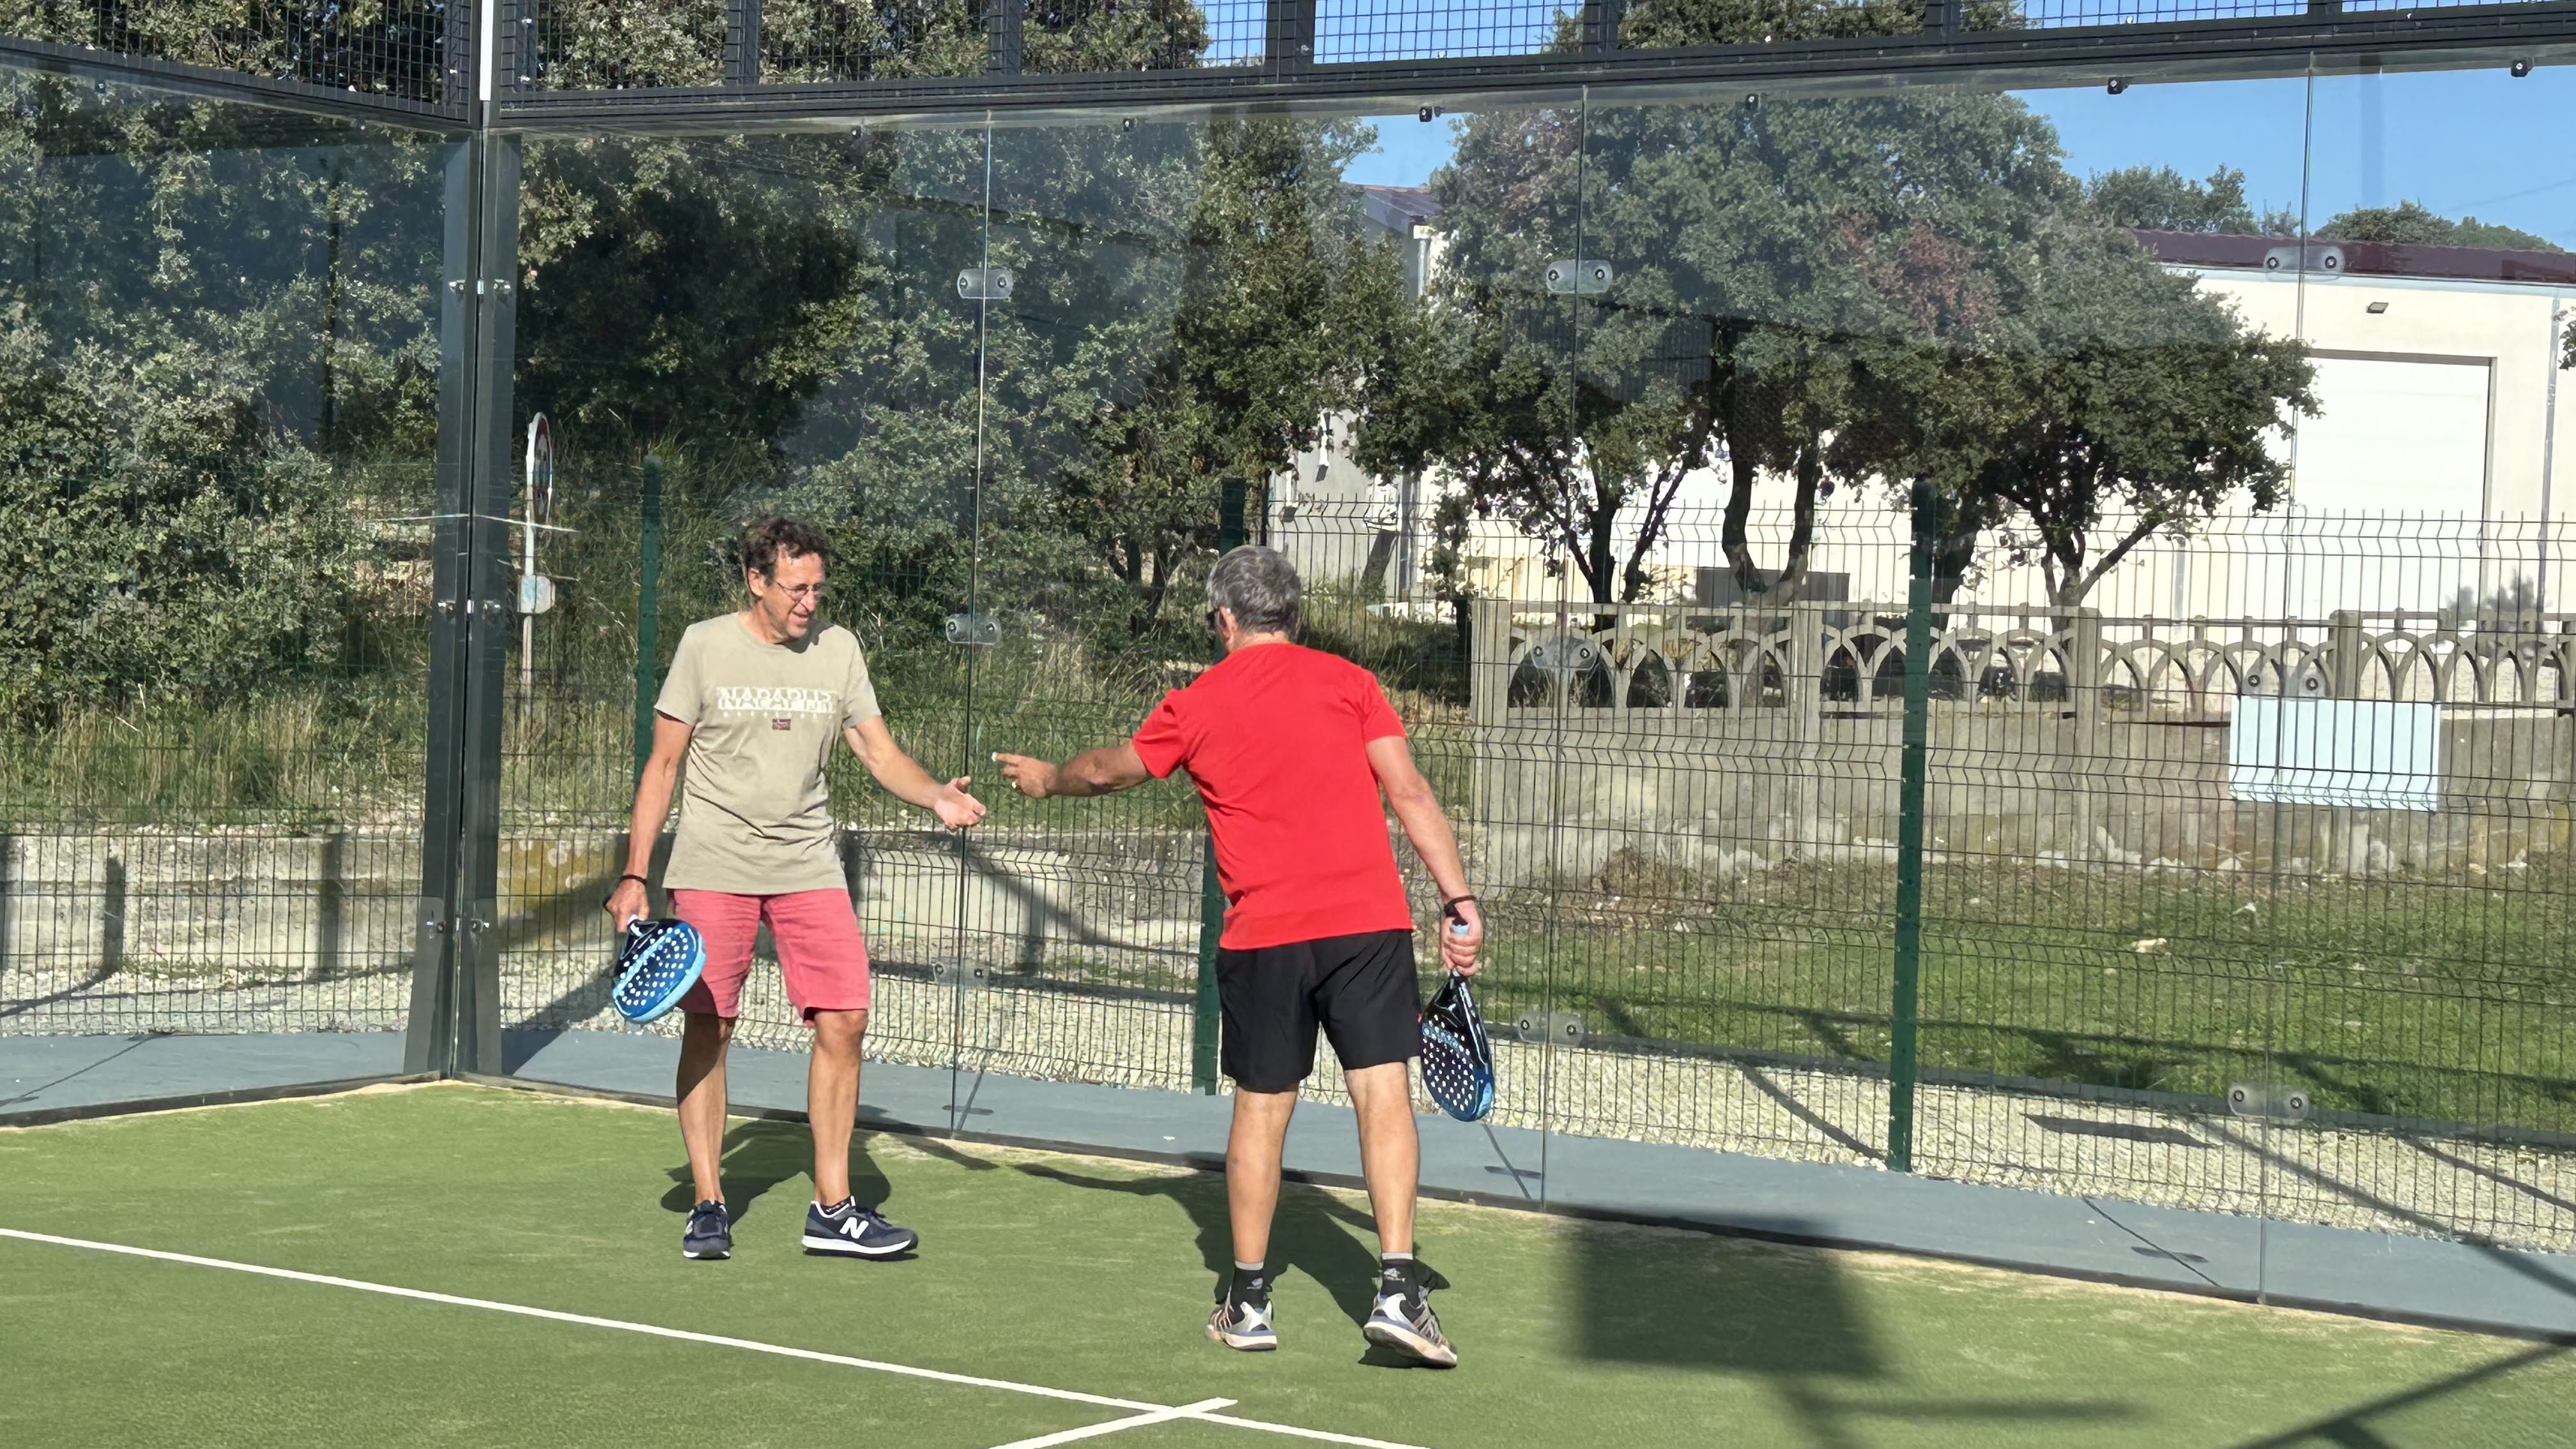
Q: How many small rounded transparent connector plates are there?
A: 9